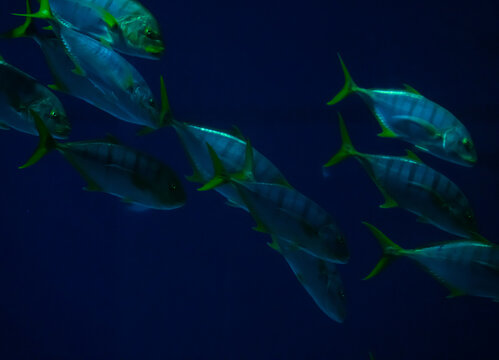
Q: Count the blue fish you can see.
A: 11